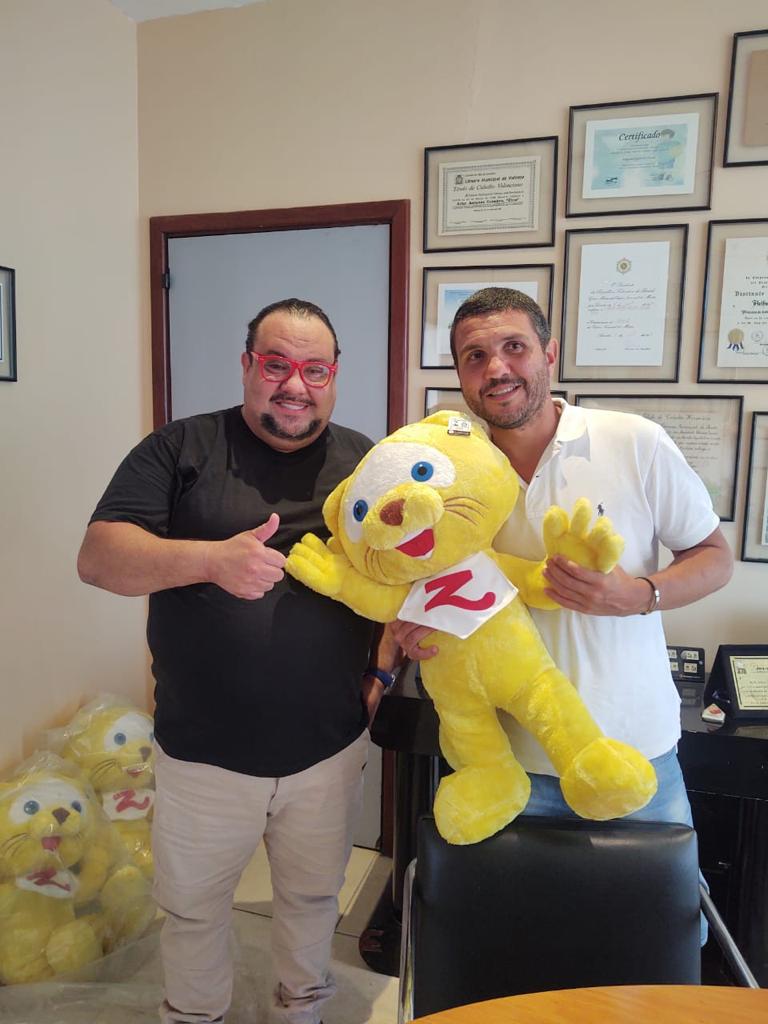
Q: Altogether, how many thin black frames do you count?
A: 10